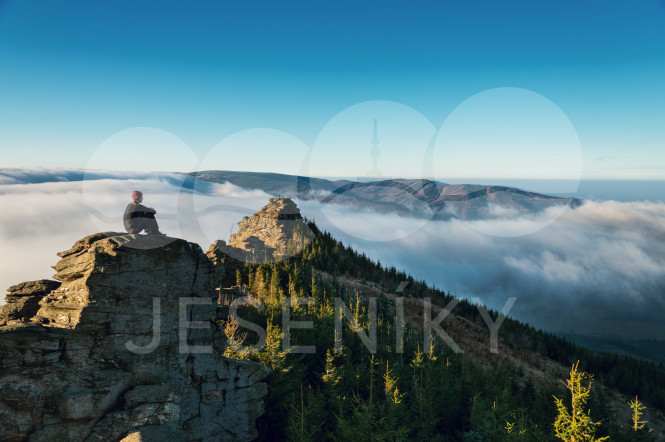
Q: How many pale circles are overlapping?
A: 4